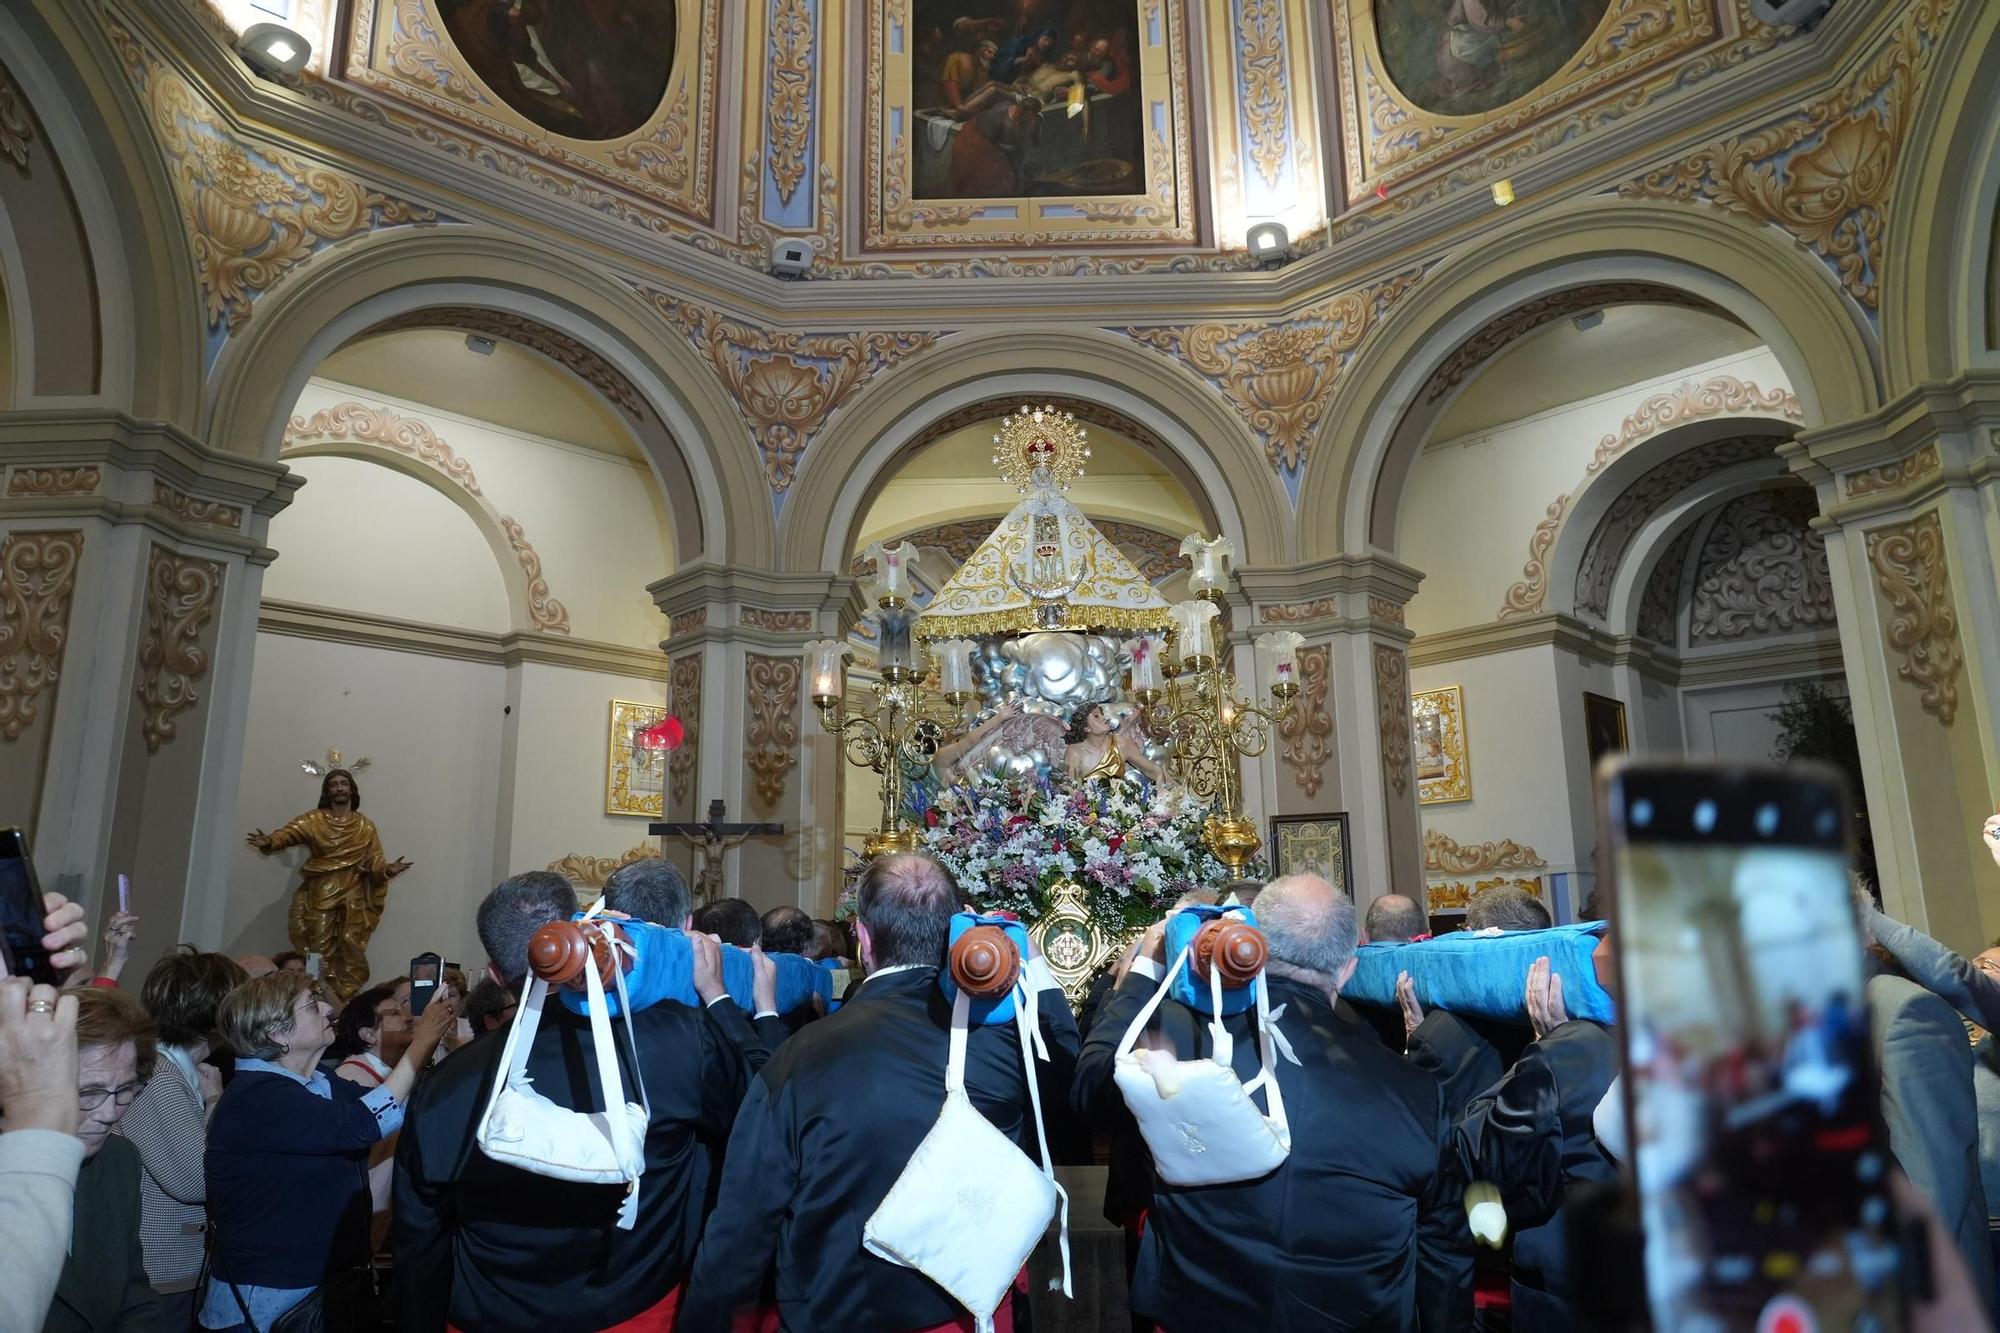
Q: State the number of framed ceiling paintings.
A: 3